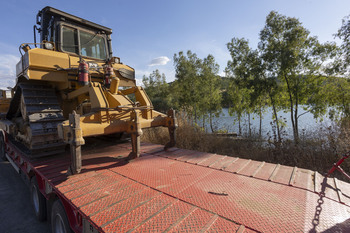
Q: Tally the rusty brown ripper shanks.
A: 3